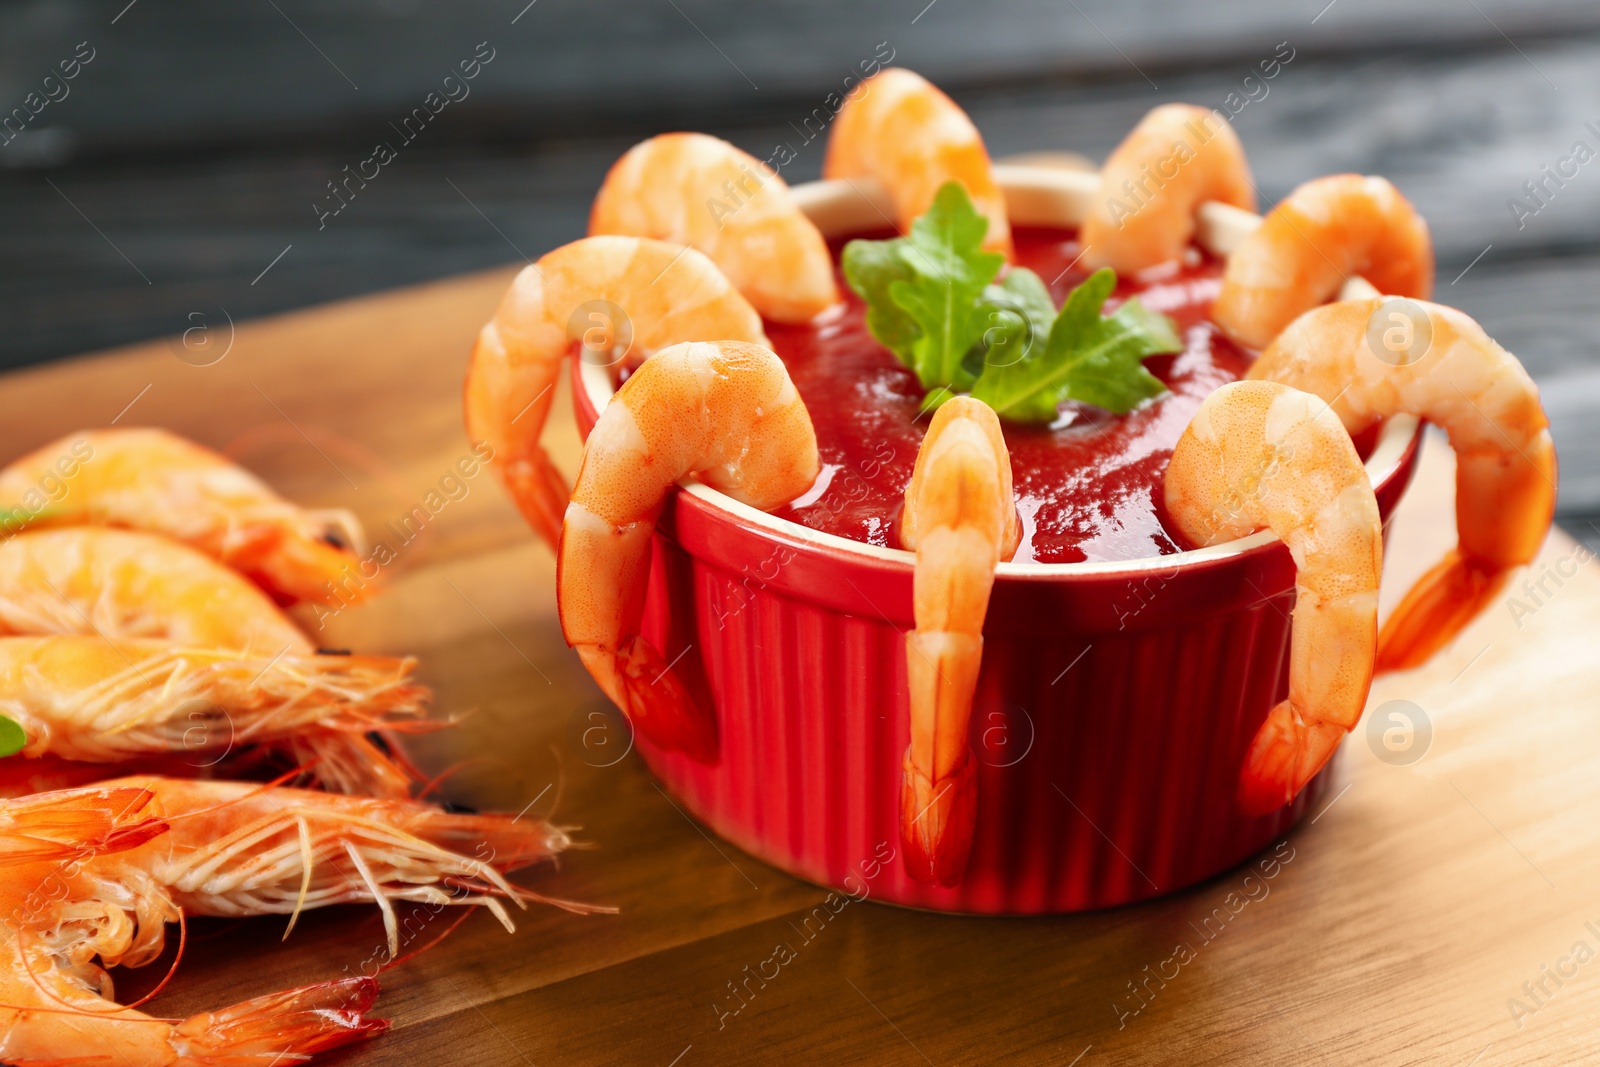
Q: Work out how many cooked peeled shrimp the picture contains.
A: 9